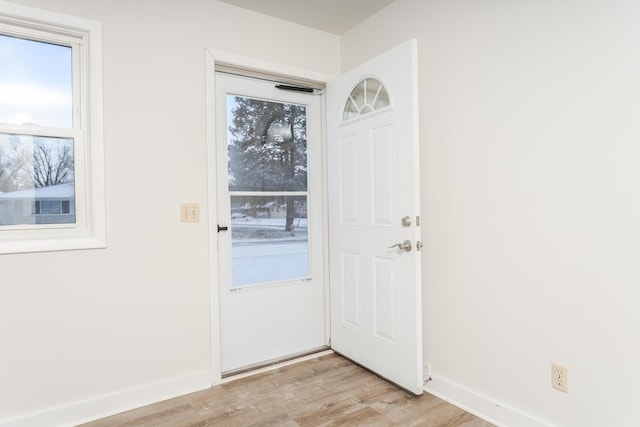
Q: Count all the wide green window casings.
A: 0